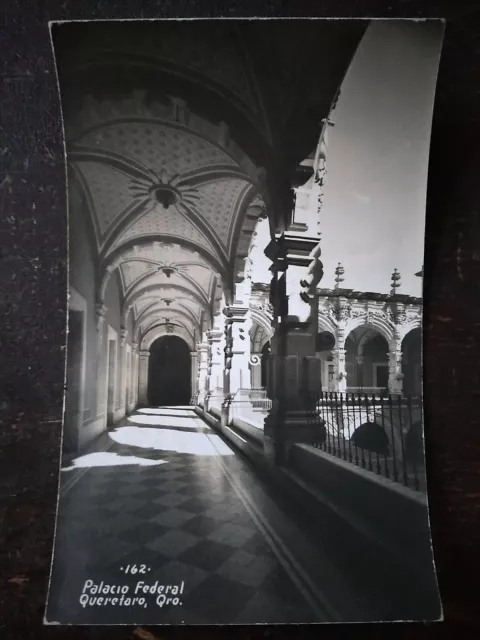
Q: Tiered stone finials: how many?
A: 2